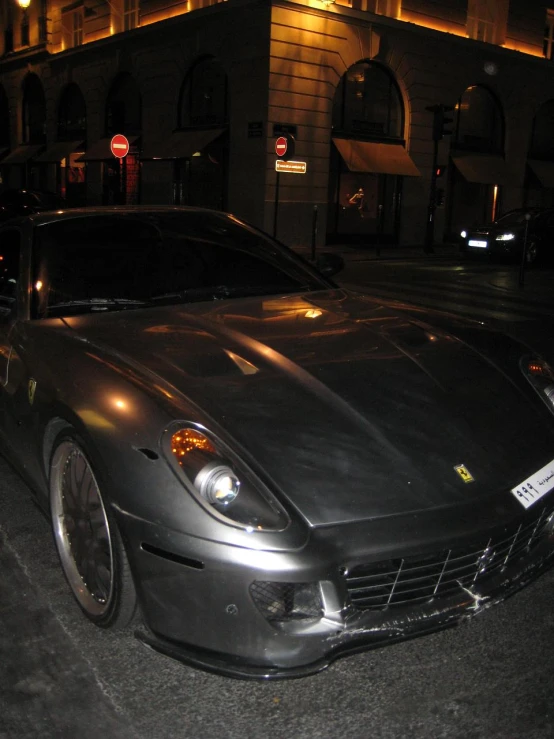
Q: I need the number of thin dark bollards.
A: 3